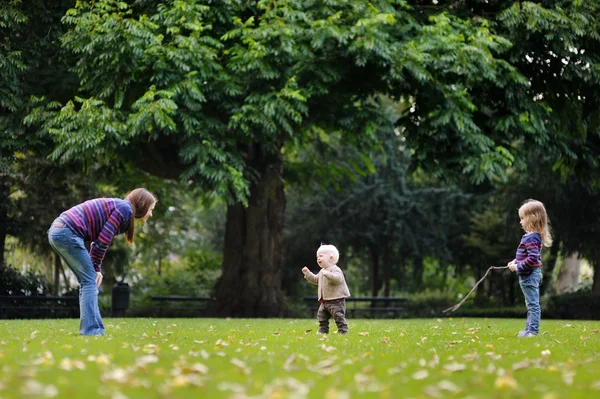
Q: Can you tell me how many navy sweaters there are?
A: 2